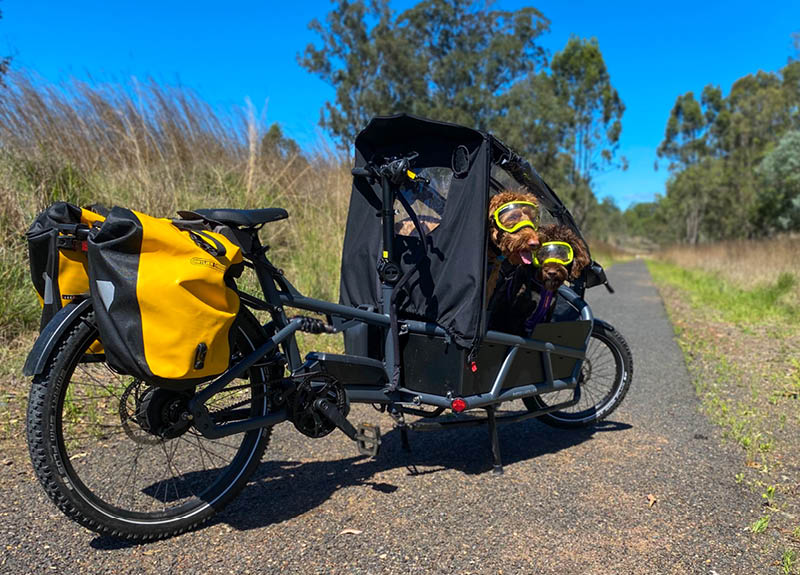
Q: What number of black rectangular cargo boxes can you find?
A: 1